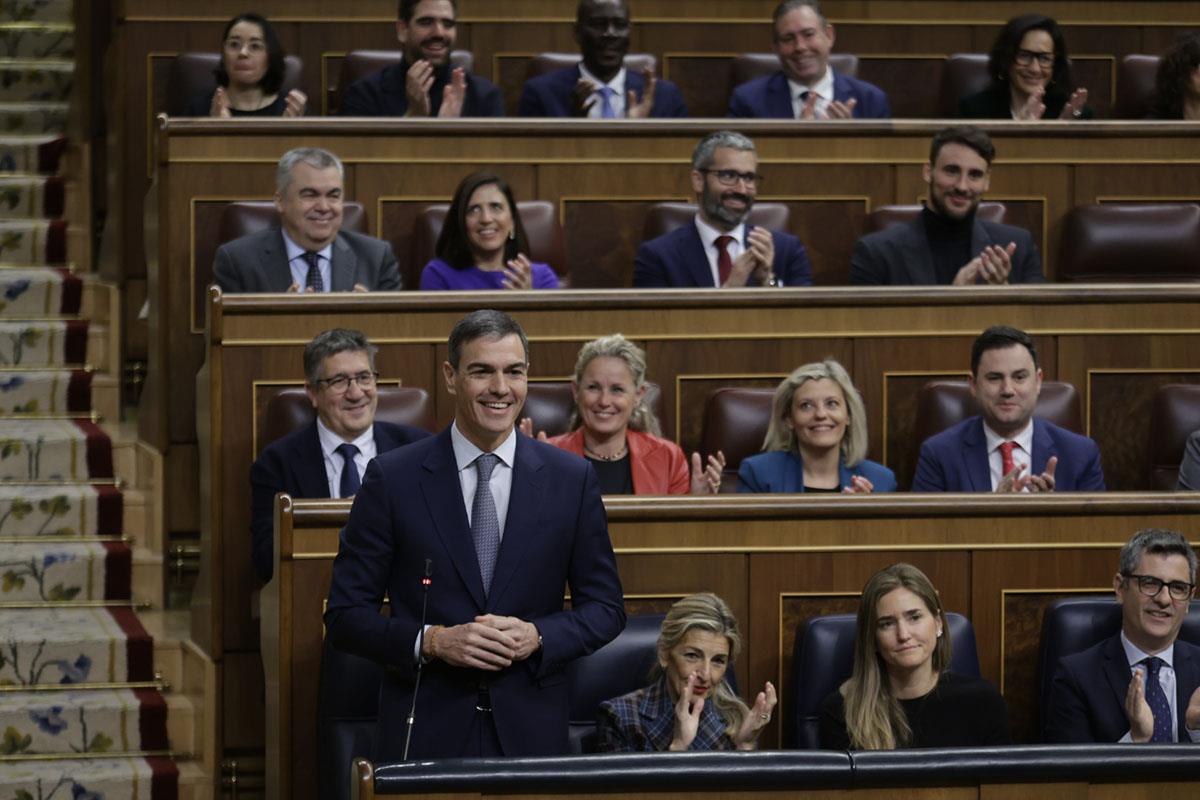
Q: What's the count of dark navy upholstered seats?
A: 4